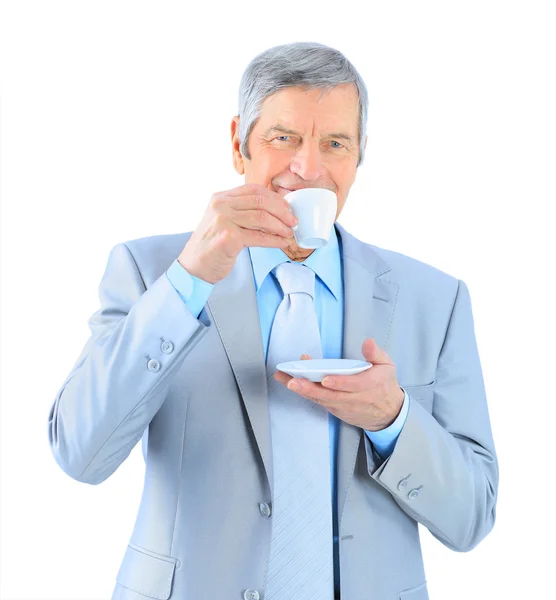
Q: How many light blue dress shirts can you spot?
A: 1